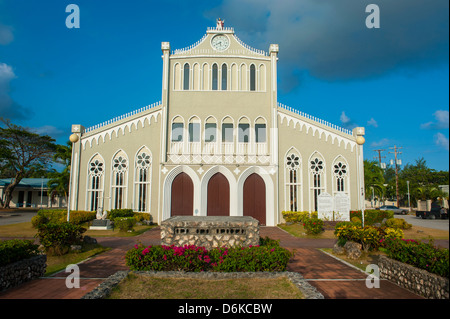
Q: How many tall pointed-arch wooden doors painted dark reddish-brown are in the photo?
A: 3